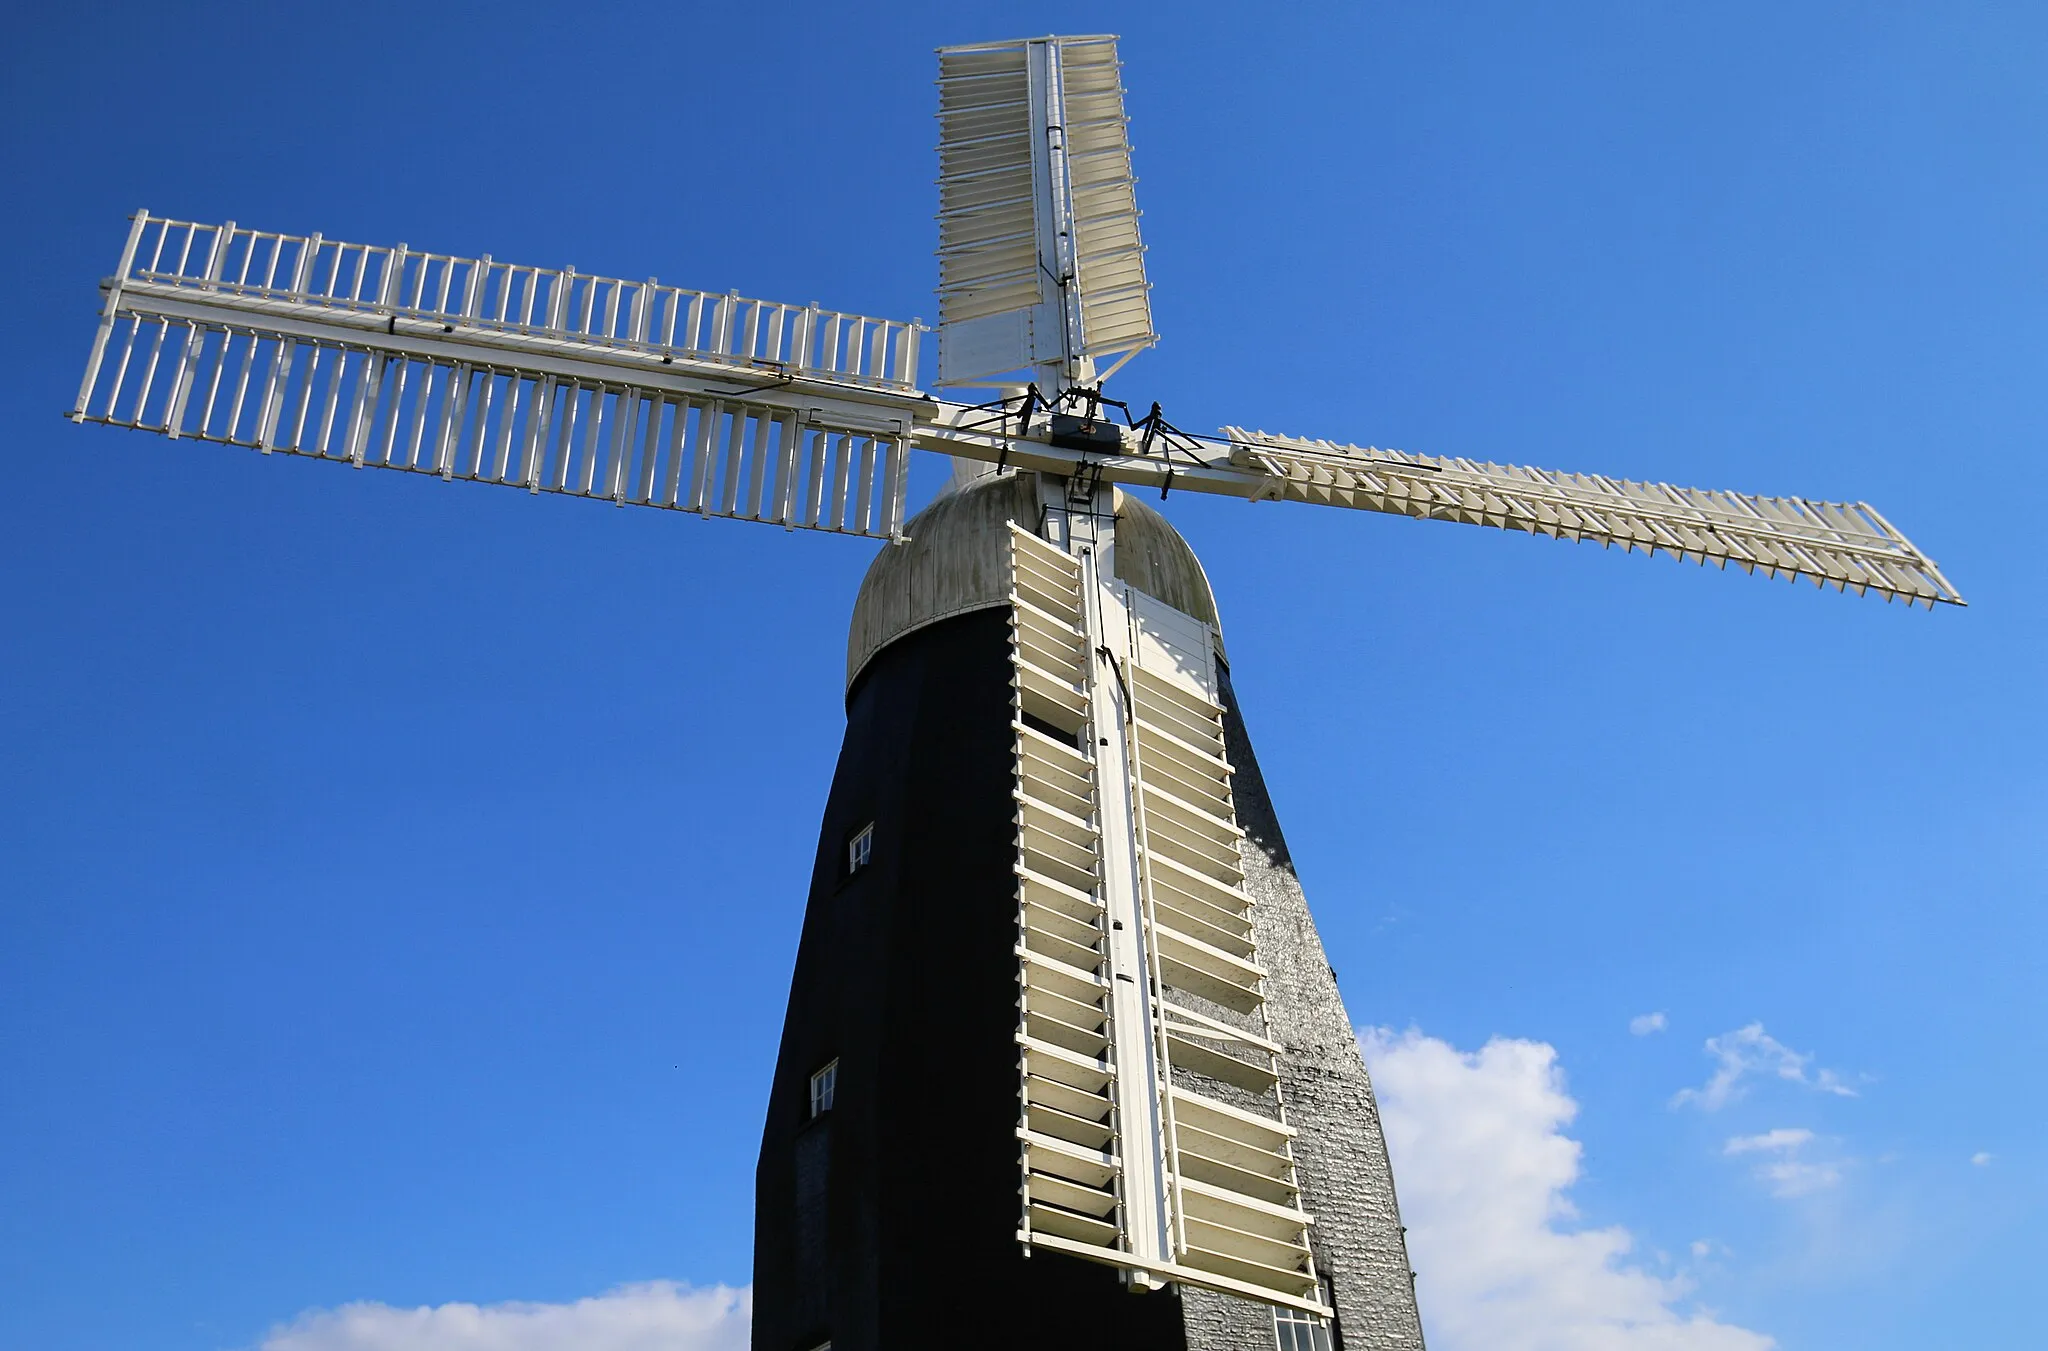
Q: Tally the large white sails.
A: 4